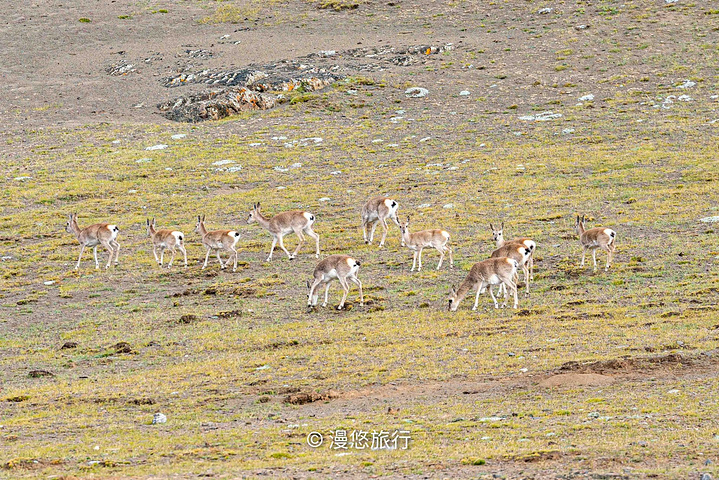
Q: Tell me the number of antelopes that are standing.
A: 11